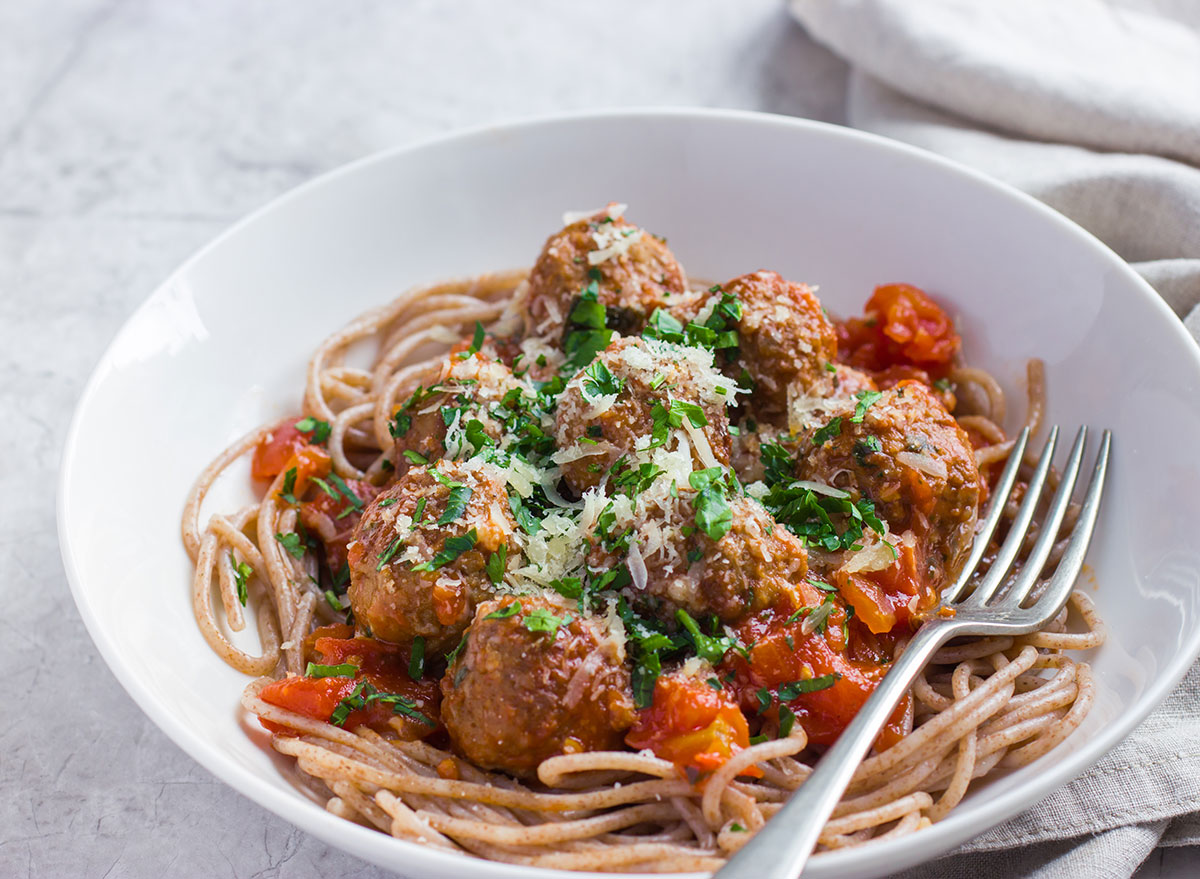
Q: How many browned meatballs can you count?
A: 8